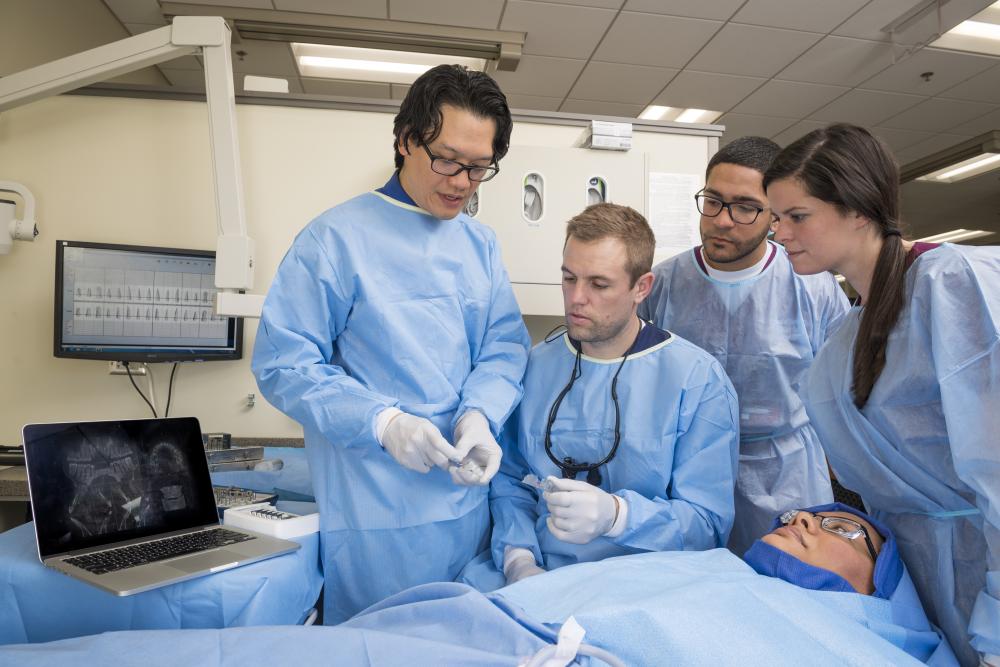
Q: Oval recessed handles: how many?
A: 3